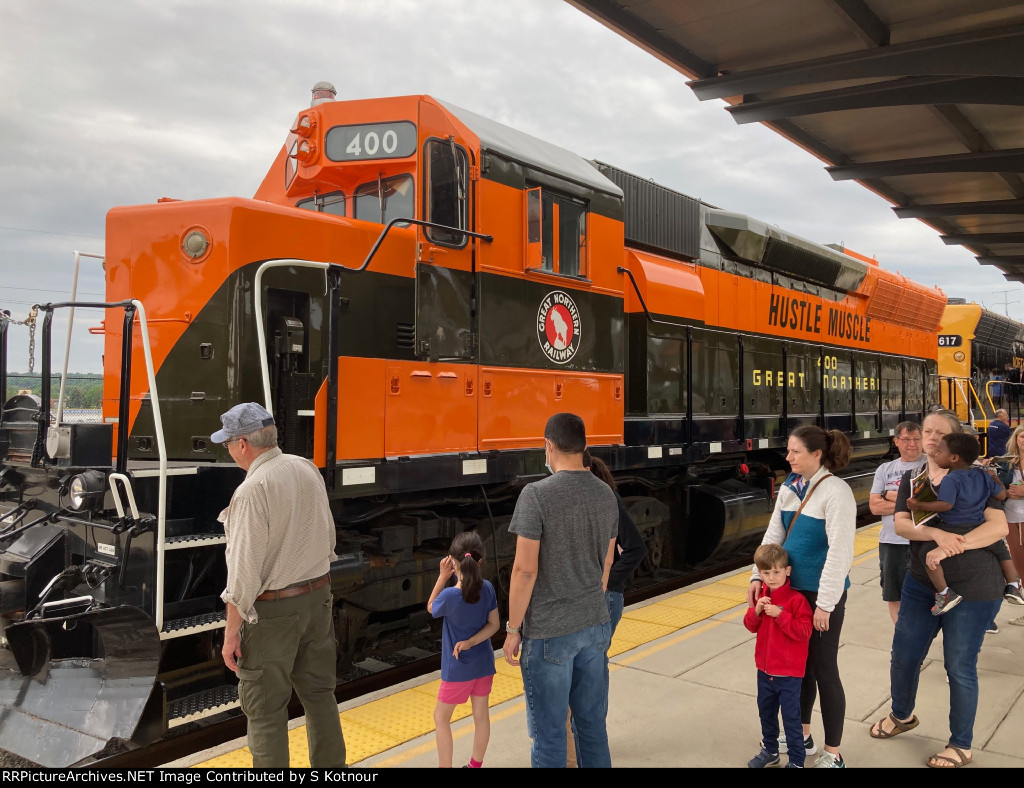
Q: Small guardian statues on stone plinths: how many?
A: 0